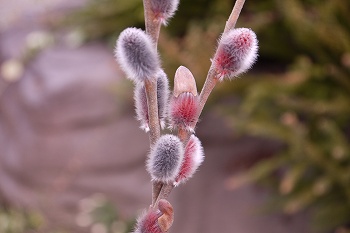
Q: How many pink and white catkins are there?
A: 4